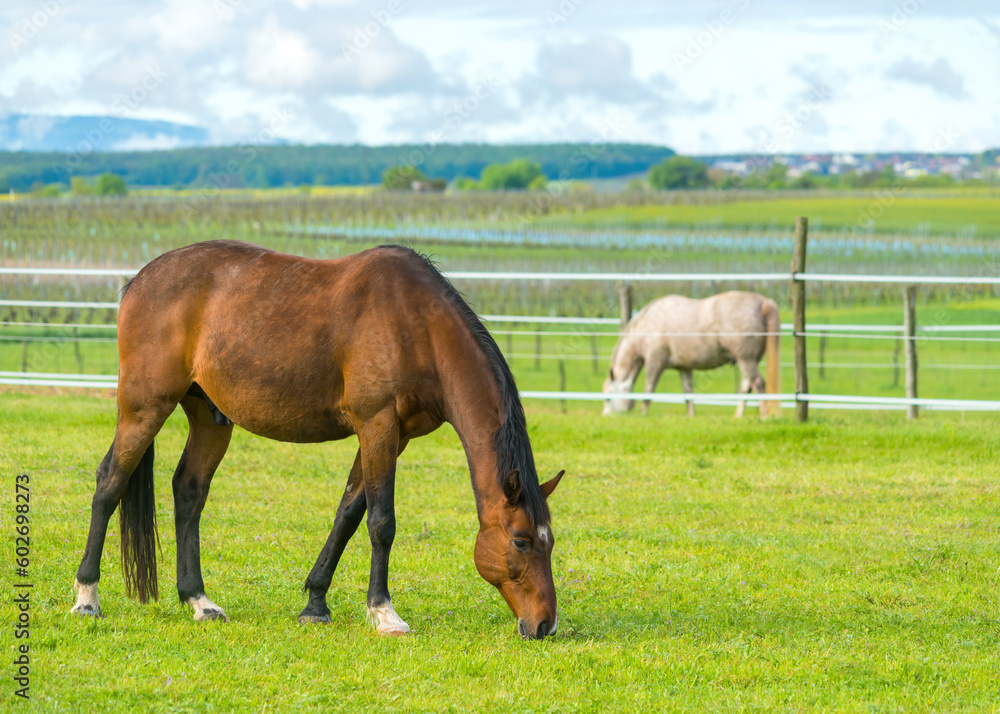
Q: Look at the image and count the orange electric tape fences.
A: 0